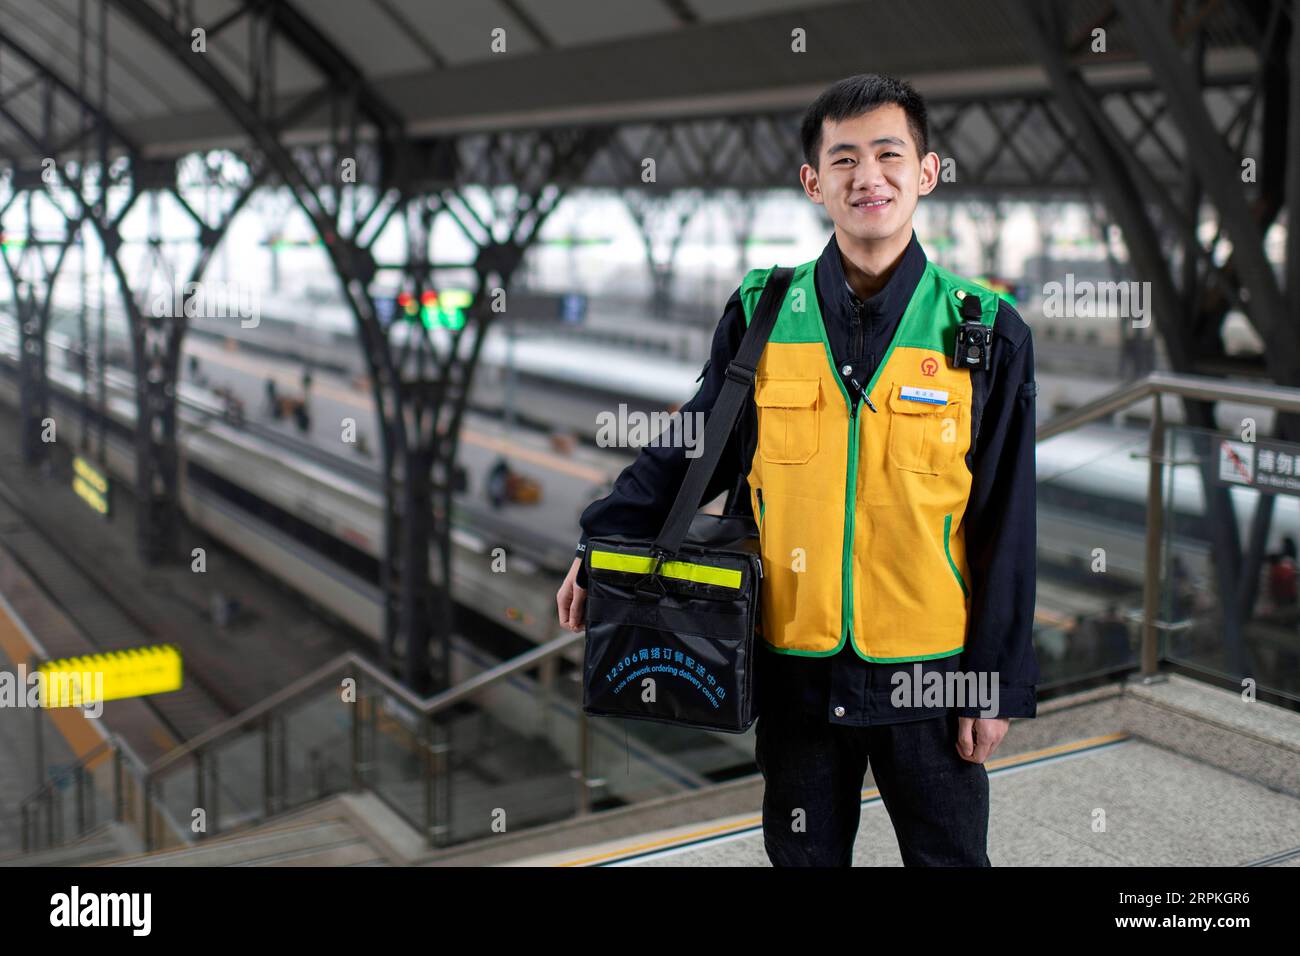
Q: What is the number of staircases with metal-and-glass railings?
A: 1